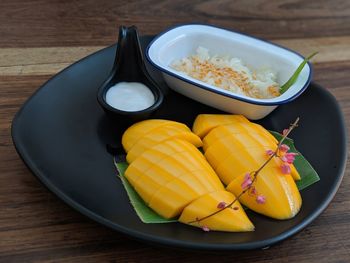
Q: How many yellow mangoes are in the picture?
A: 2